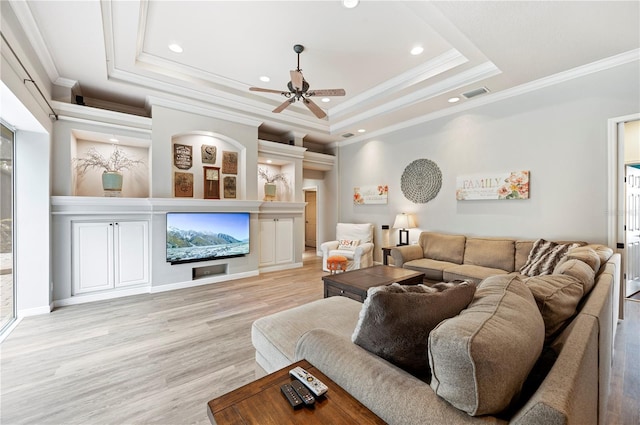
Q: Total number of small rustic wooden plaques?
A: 5